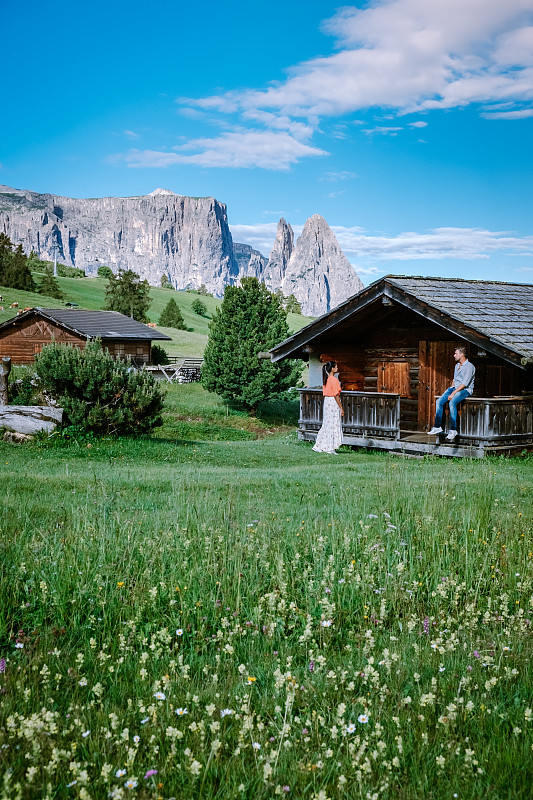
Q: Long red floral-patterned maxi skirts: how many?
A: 0